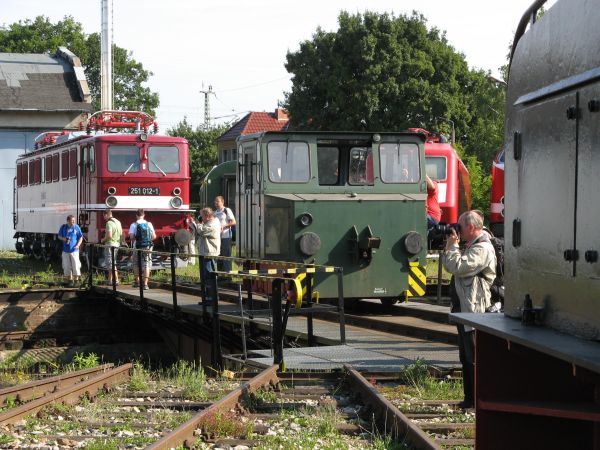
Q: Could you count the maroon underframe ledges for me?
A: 1